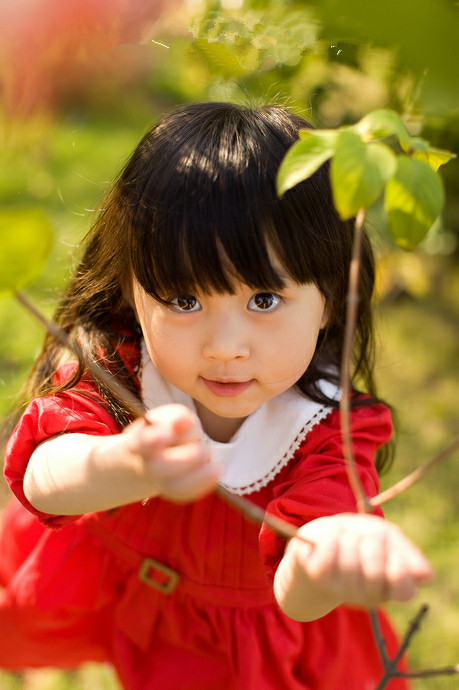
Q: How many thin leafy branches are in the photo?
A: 2